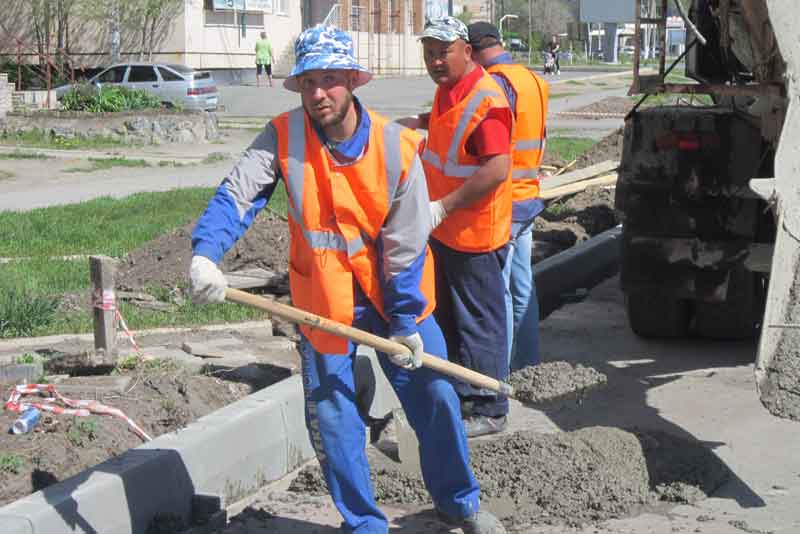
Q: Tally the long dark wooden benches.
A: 0